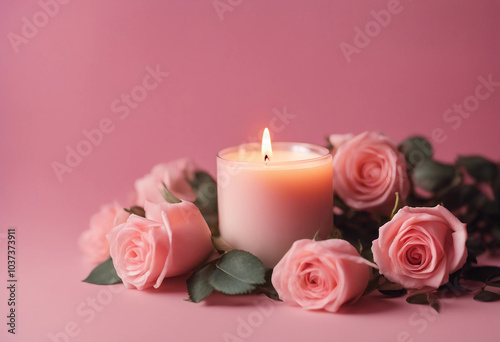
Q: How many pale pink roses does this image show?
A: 6